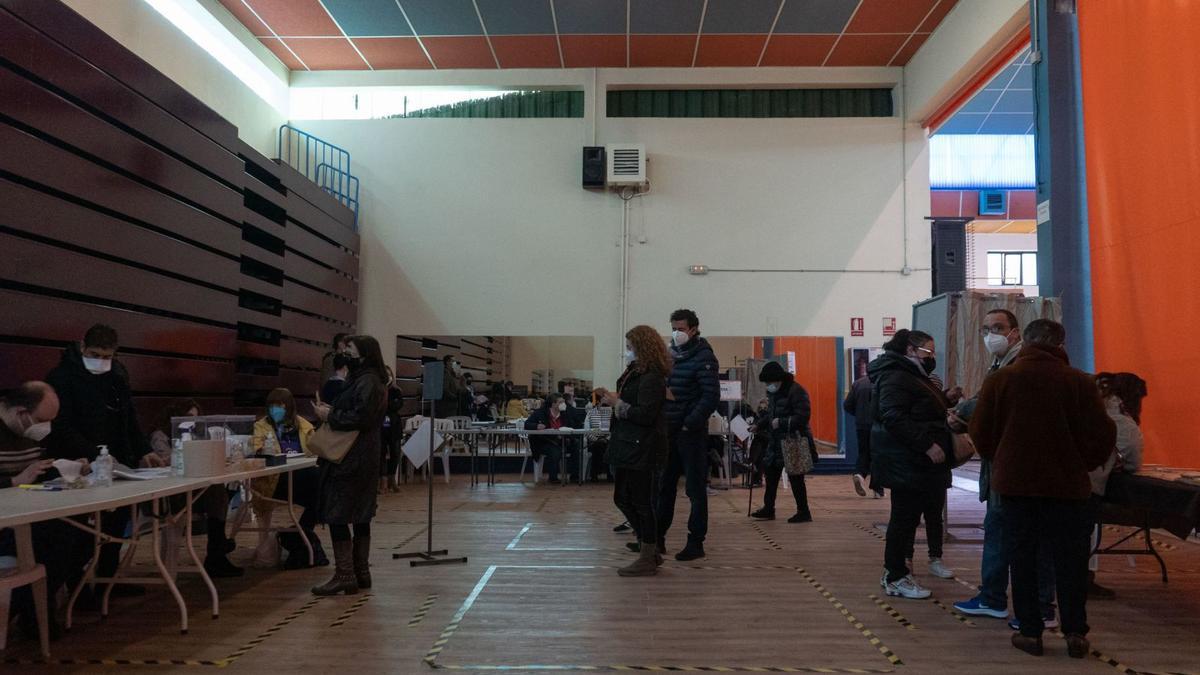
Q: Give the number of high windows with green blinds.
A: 2